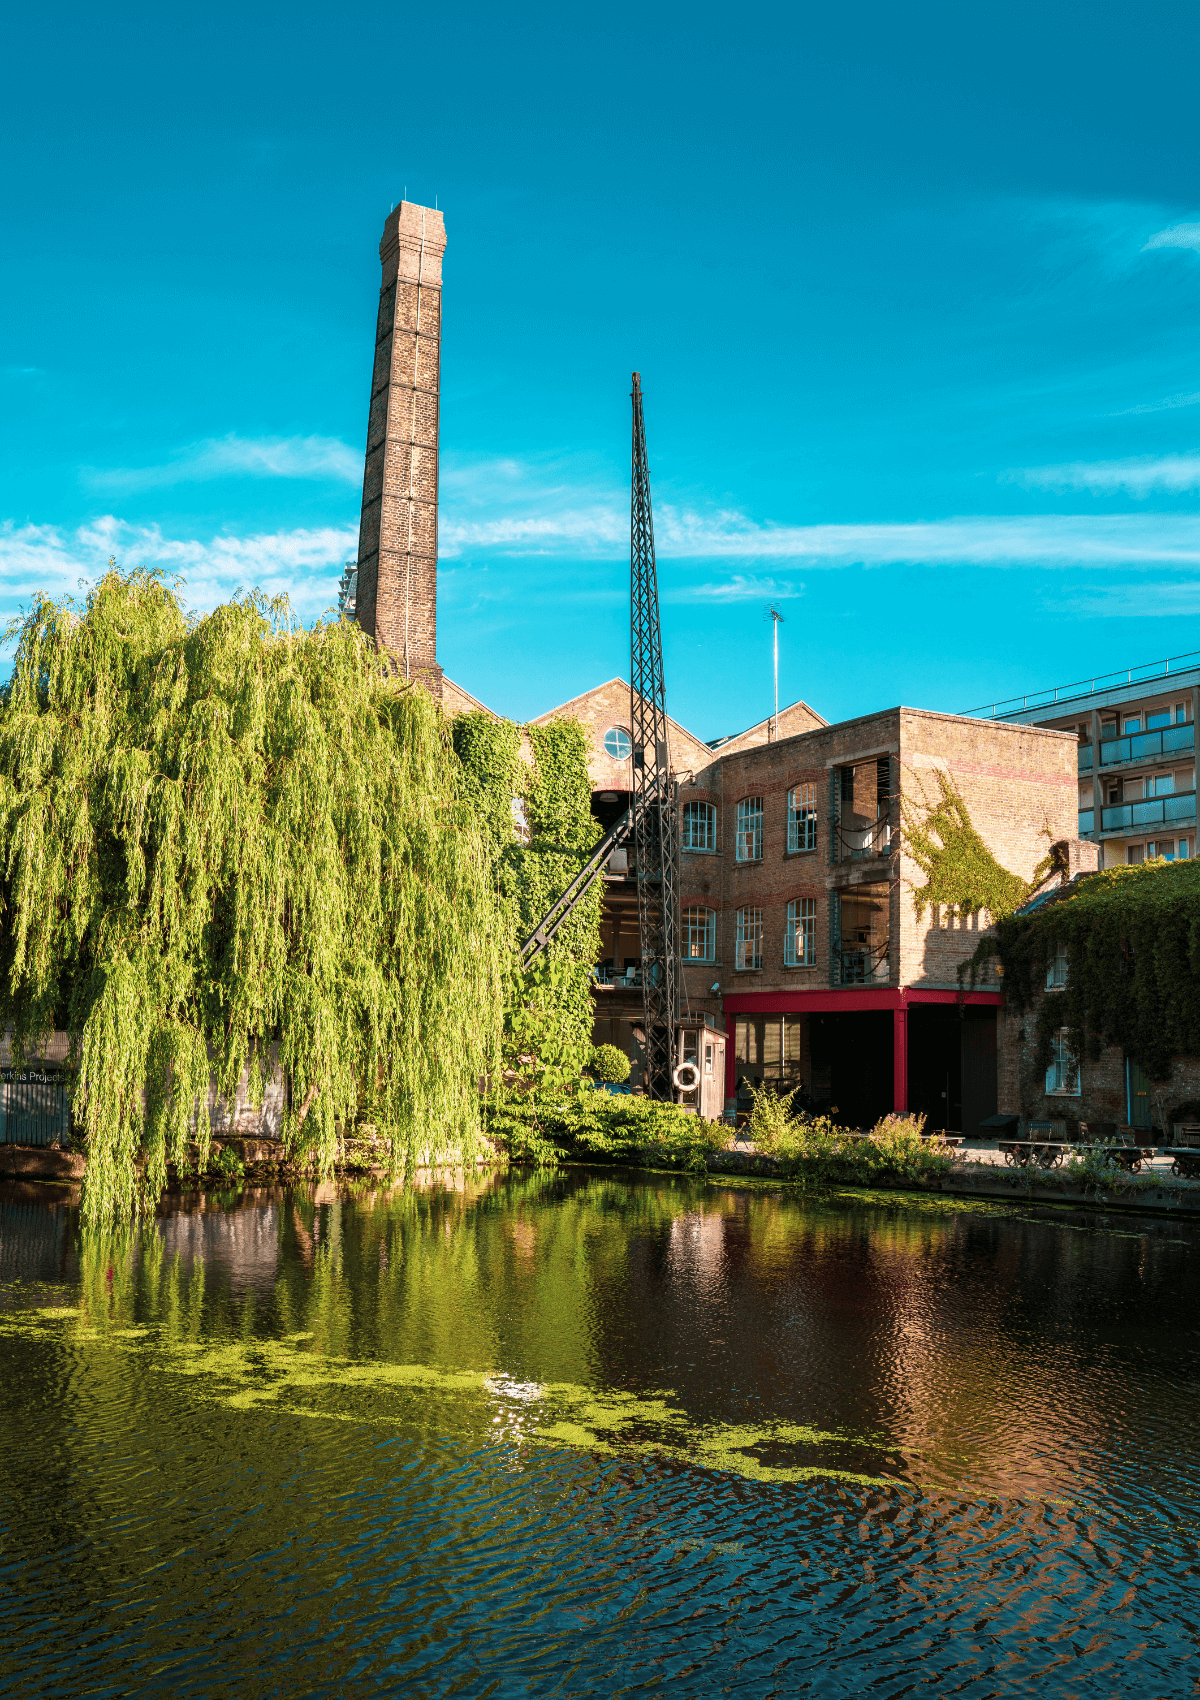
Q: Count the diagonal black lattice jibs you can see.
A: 1